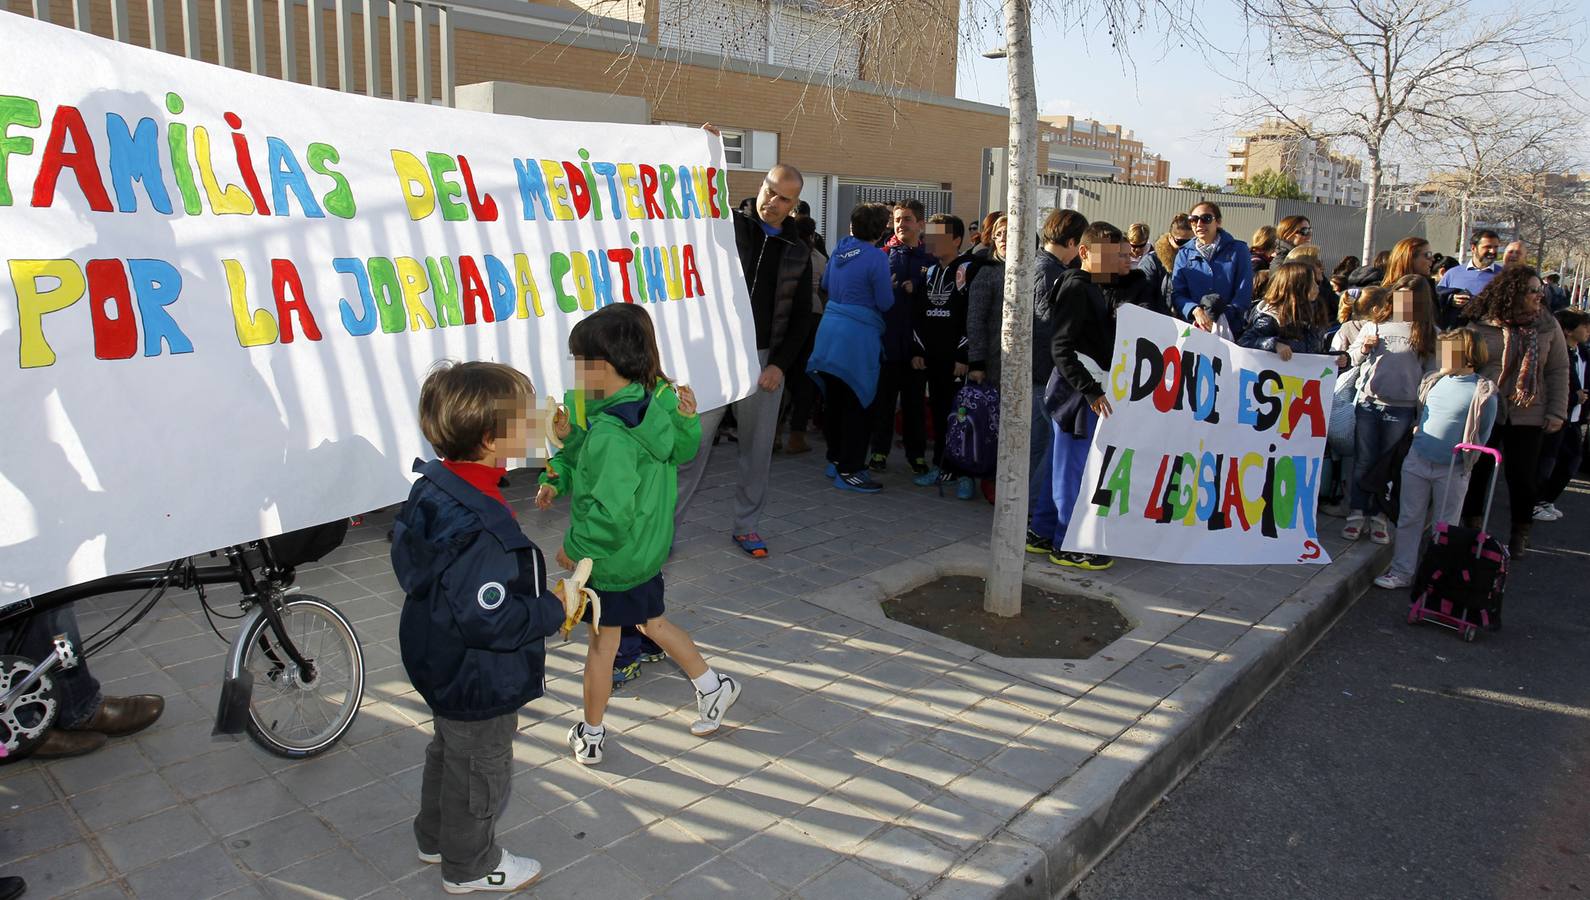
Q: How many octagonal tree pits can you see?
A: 1